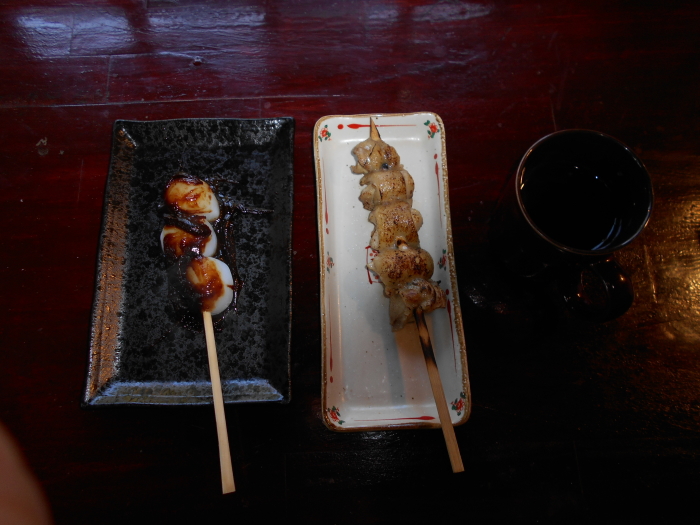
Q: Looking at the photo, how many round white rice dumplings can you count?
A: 3